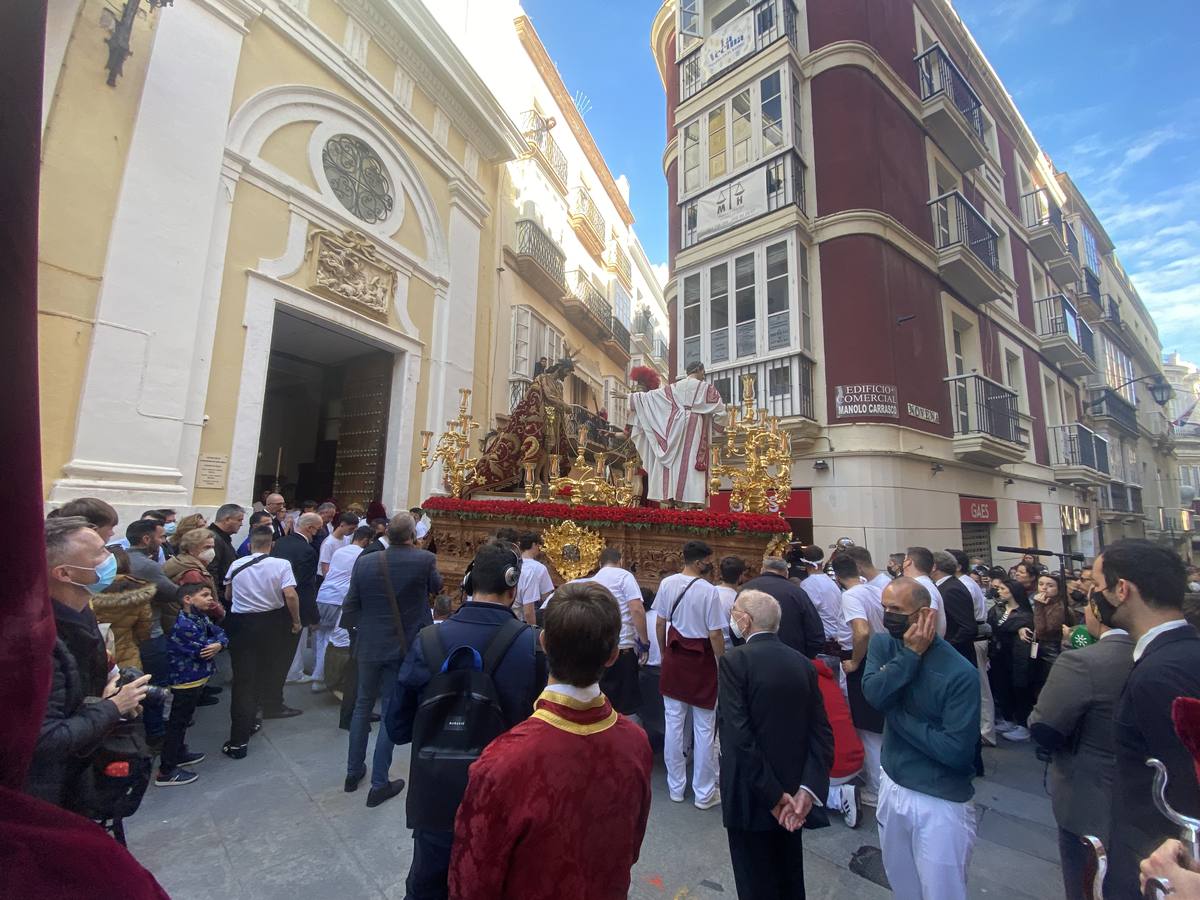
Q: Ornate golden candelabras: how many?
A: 3